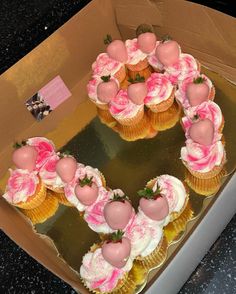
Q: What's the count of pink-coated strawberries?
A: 13